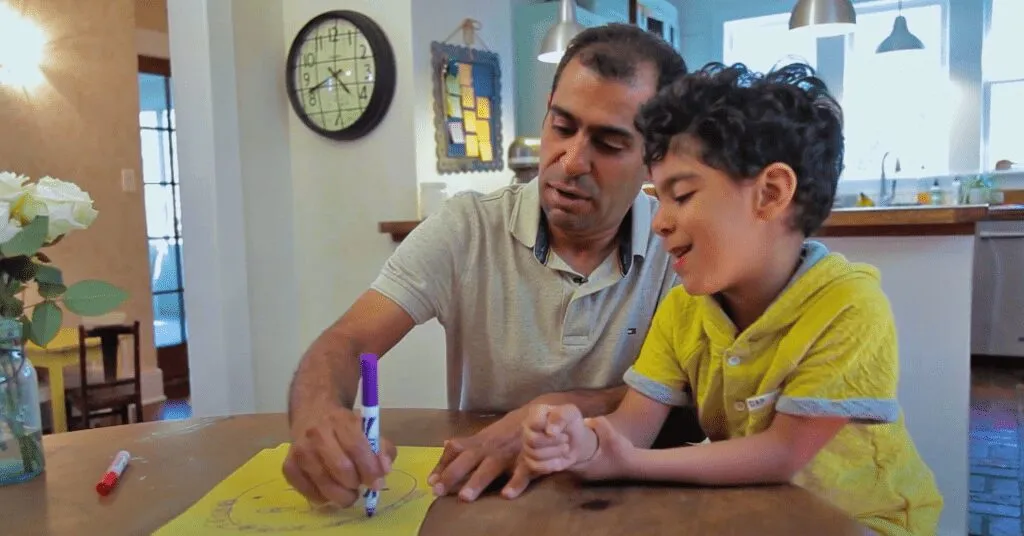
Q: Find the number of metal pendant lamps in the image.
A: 3